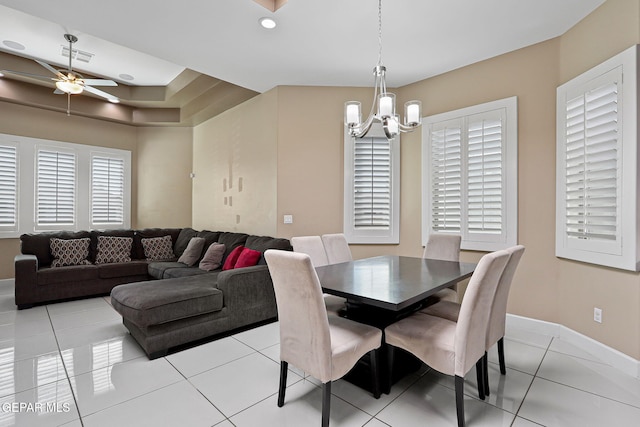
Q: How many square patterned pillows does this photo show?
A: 3